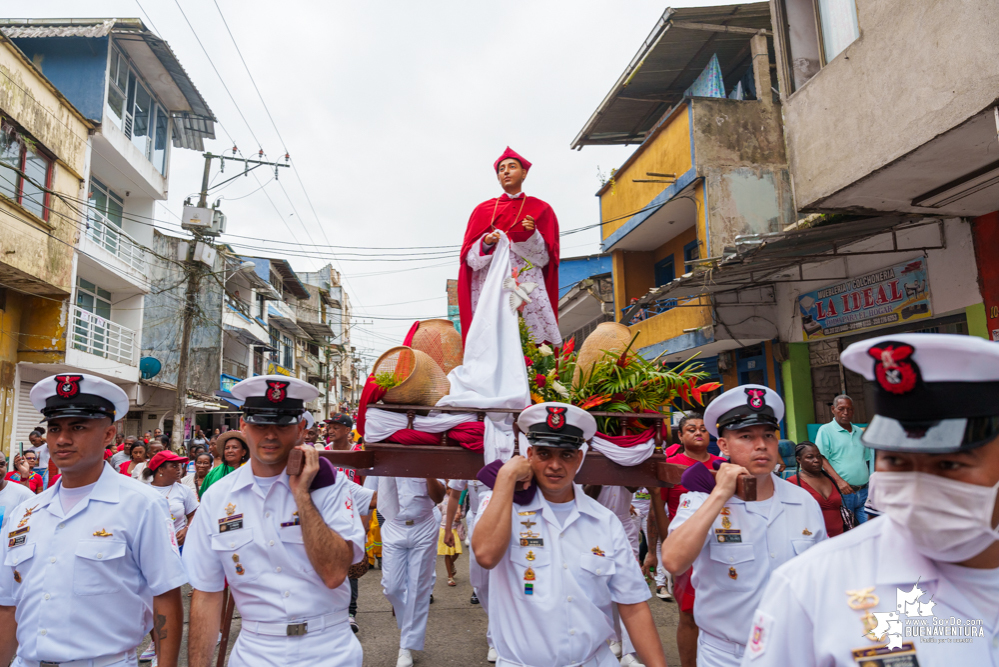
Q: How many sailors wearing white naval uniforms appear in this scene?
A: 5